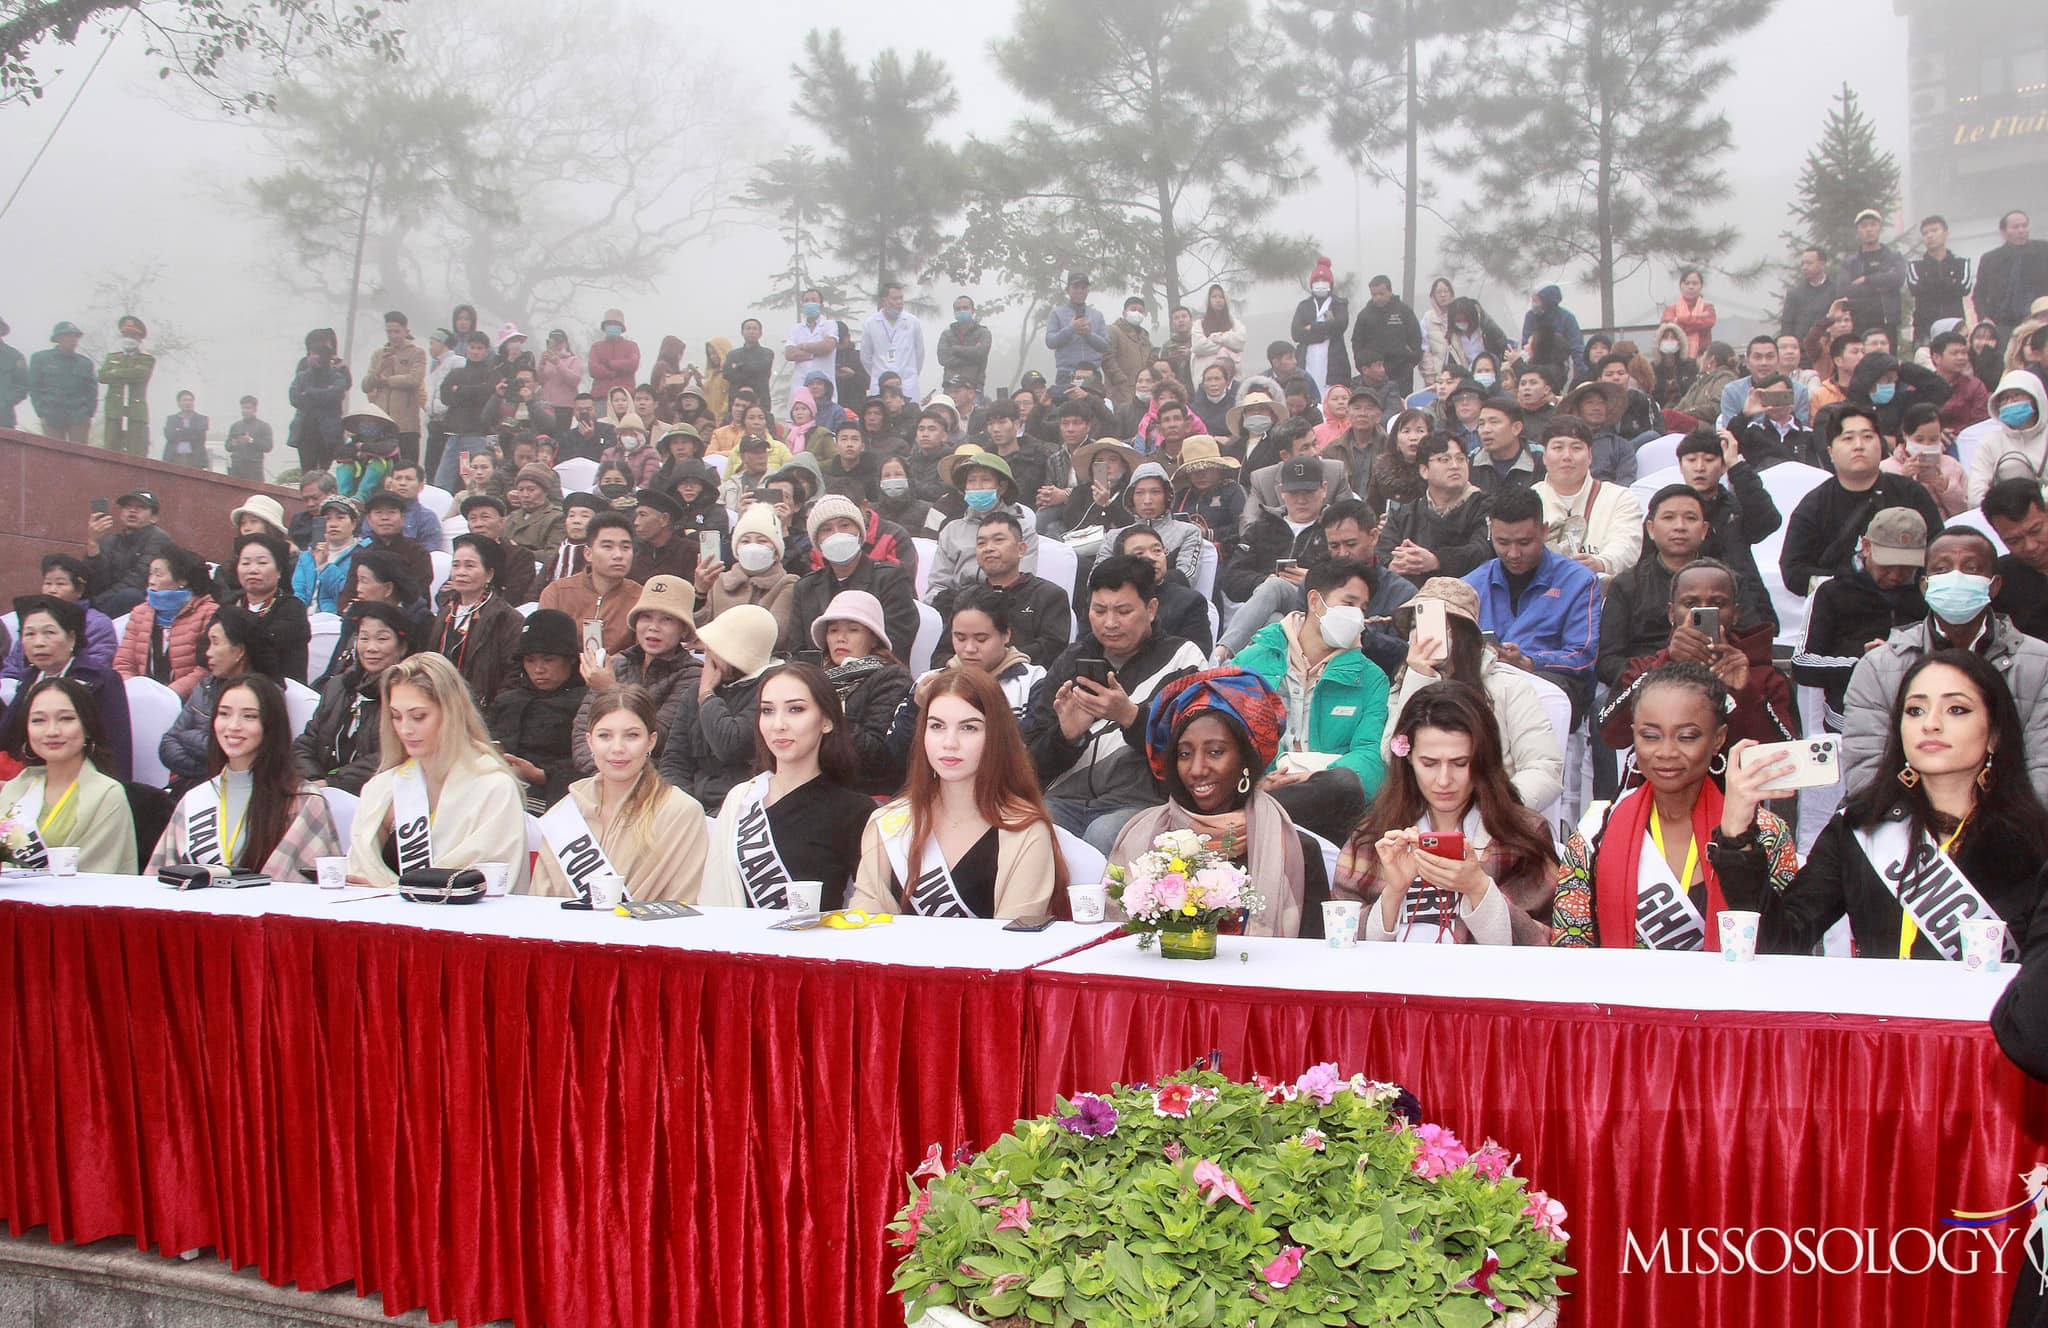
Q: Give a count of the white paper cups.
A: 9